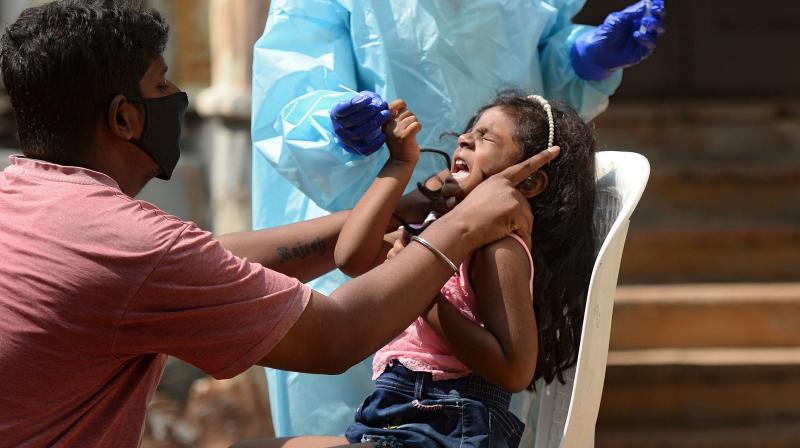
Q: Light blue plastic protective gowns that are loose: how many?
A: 1